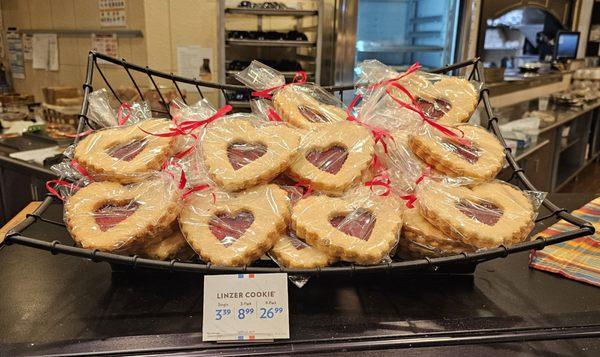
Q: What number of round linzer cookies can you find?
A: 0